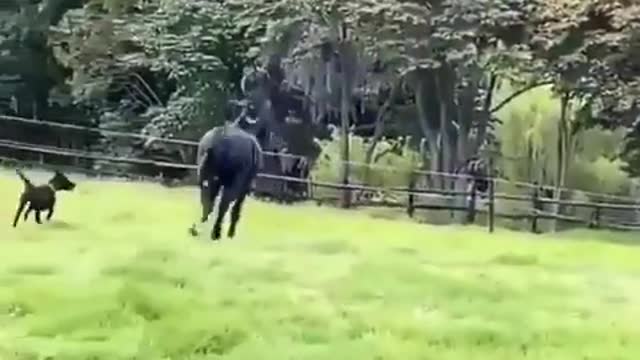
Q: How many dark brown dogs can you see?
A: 1